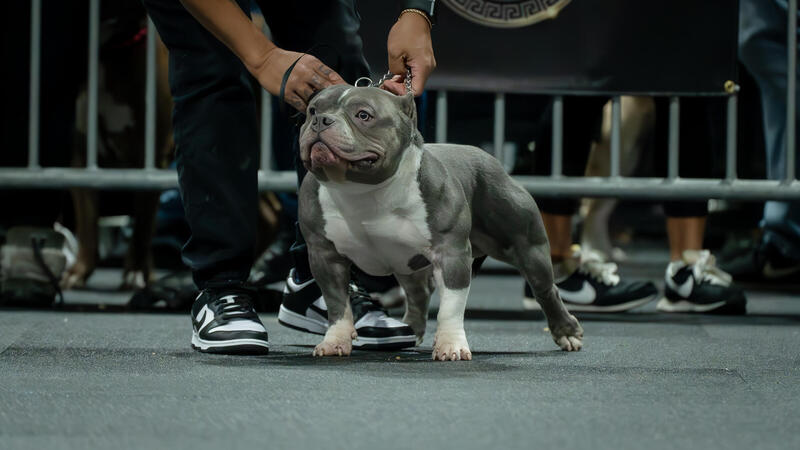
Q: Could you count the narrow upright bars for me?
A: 11